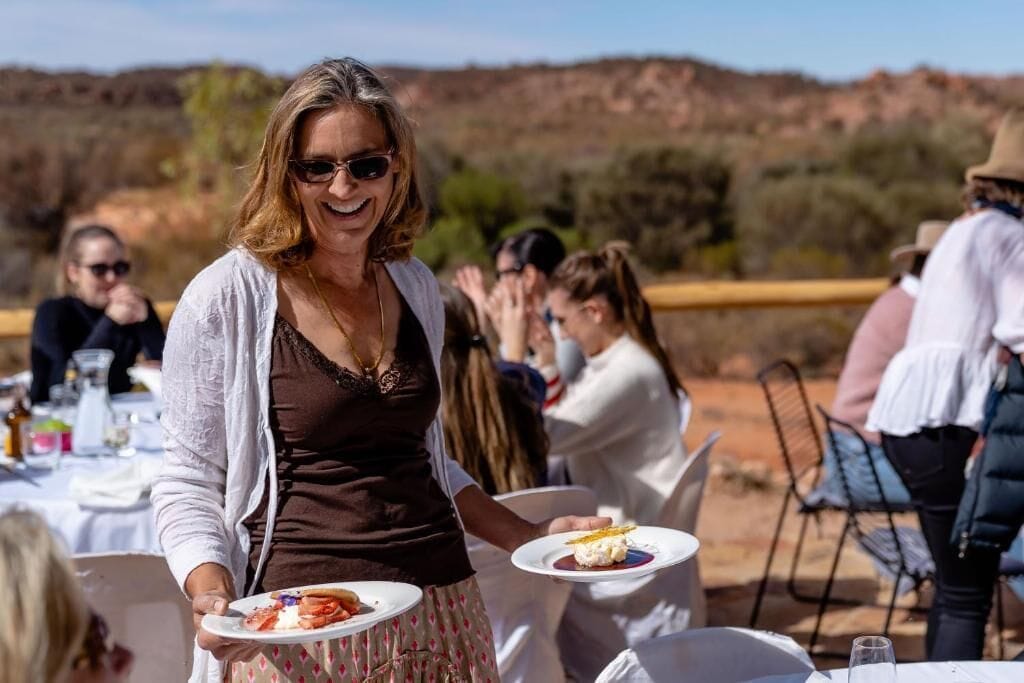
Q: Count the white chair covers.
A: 4